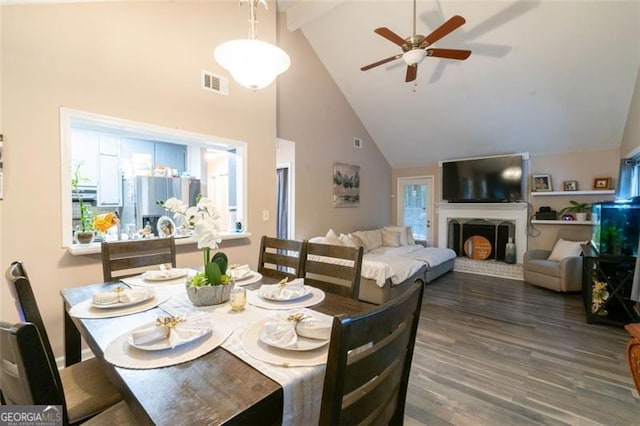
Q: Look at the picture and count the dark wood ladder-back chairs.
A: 6